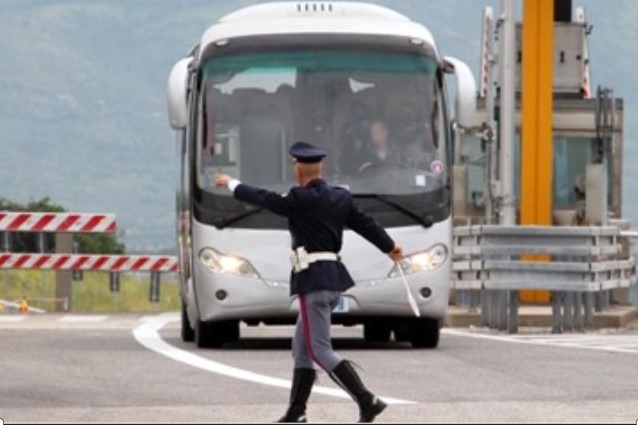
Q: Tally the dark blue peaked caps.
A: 1